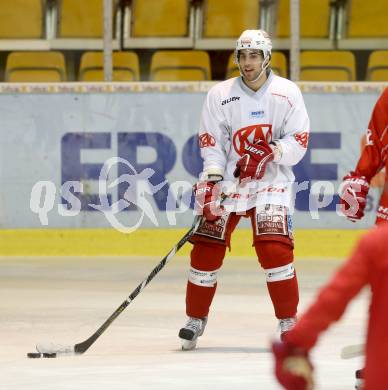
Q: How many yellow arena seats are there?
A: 12